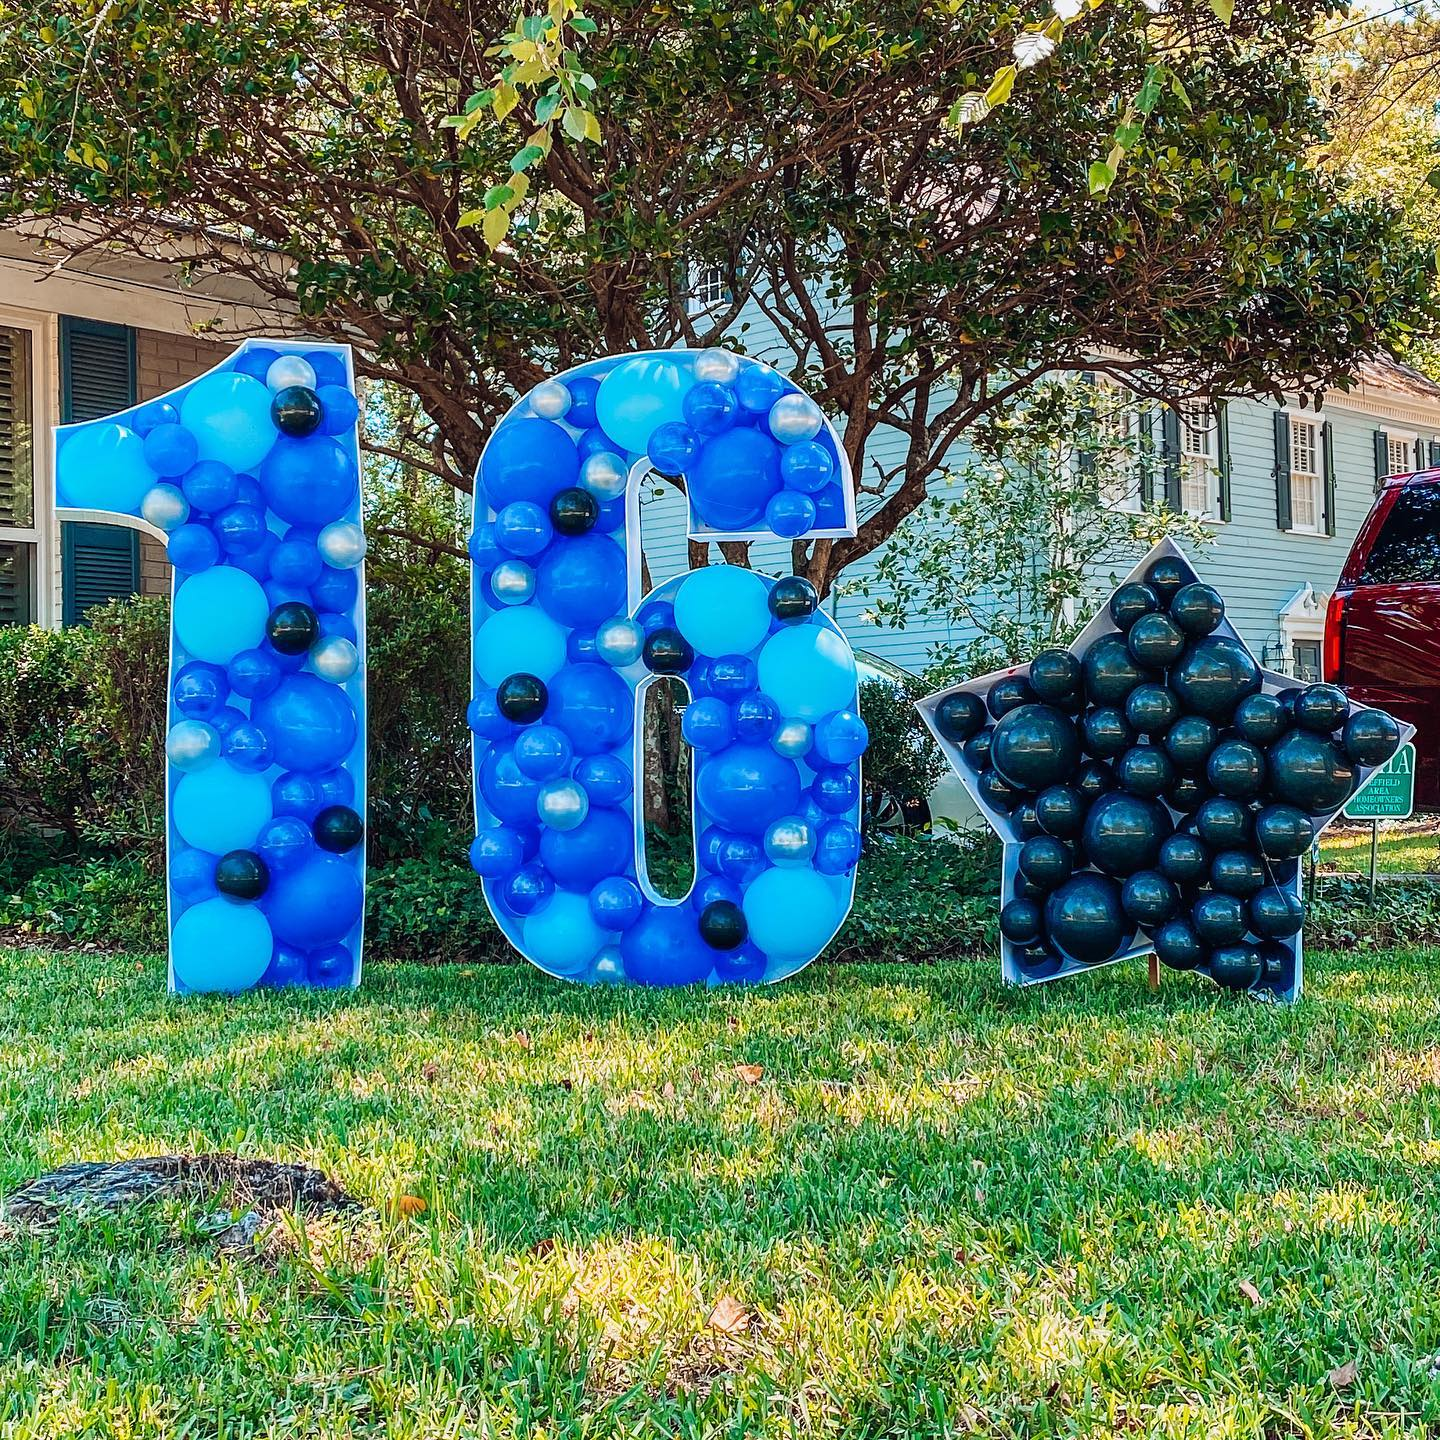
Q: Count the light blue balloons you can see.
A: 11